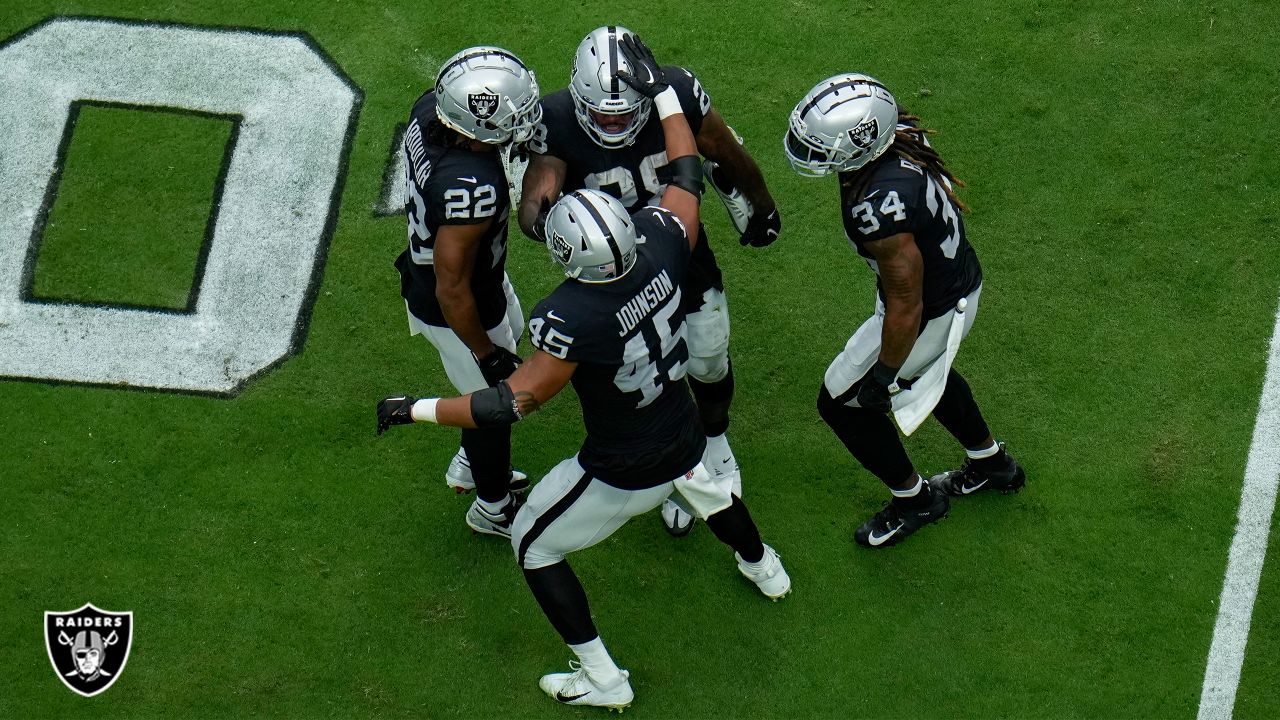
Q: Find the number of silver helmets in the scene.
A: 4